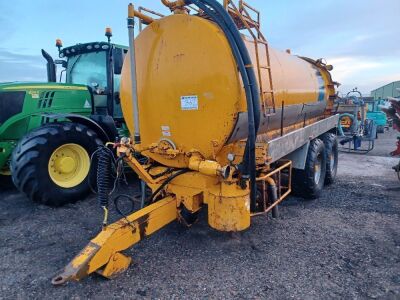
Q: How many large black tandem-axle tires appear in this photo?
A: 2